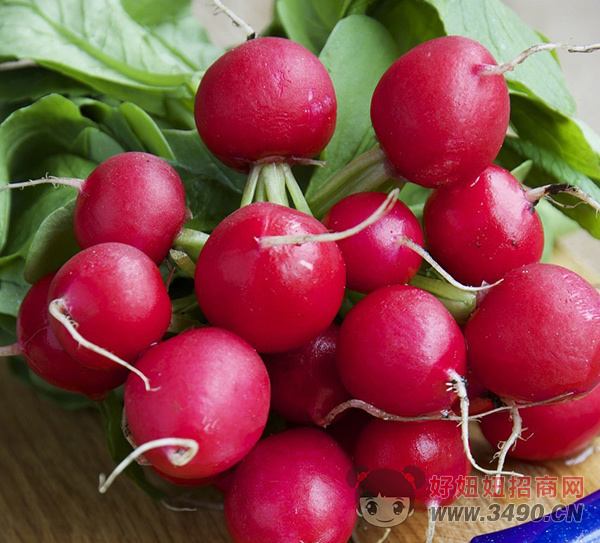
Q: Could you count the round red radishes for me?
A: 15